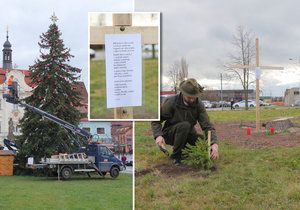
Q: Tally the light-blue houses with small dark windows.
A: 1